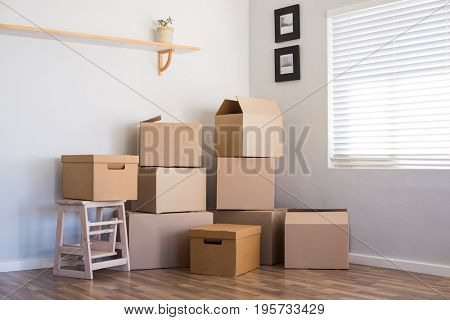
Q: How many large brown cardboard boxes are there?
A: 9